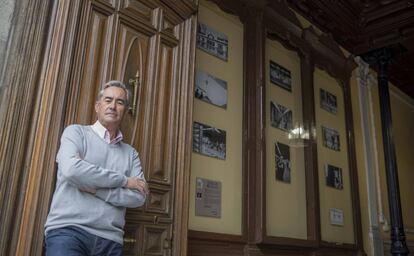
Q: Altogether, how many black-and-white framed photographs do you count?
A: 9